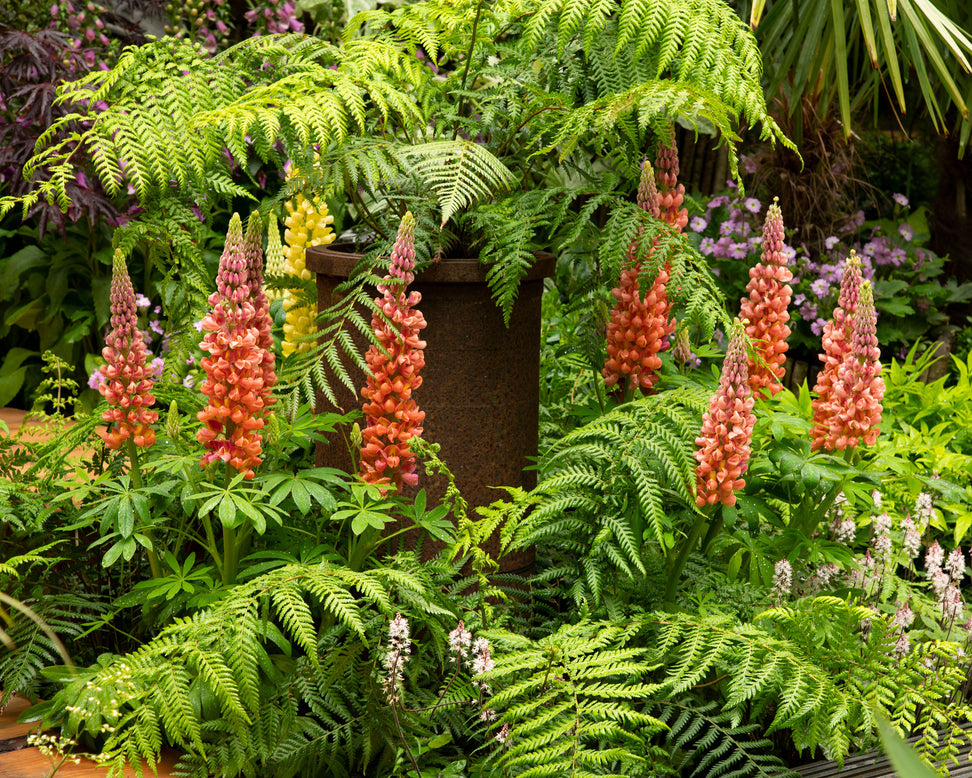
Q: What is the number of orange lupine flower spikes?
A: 10